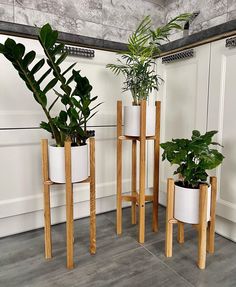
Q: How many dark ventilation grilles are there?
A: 3